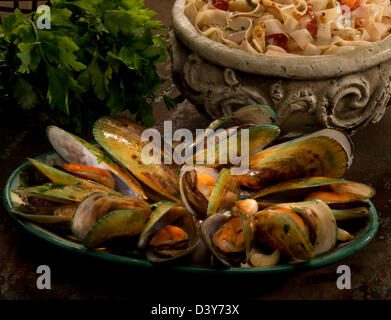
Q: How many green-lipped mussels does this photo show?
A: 11